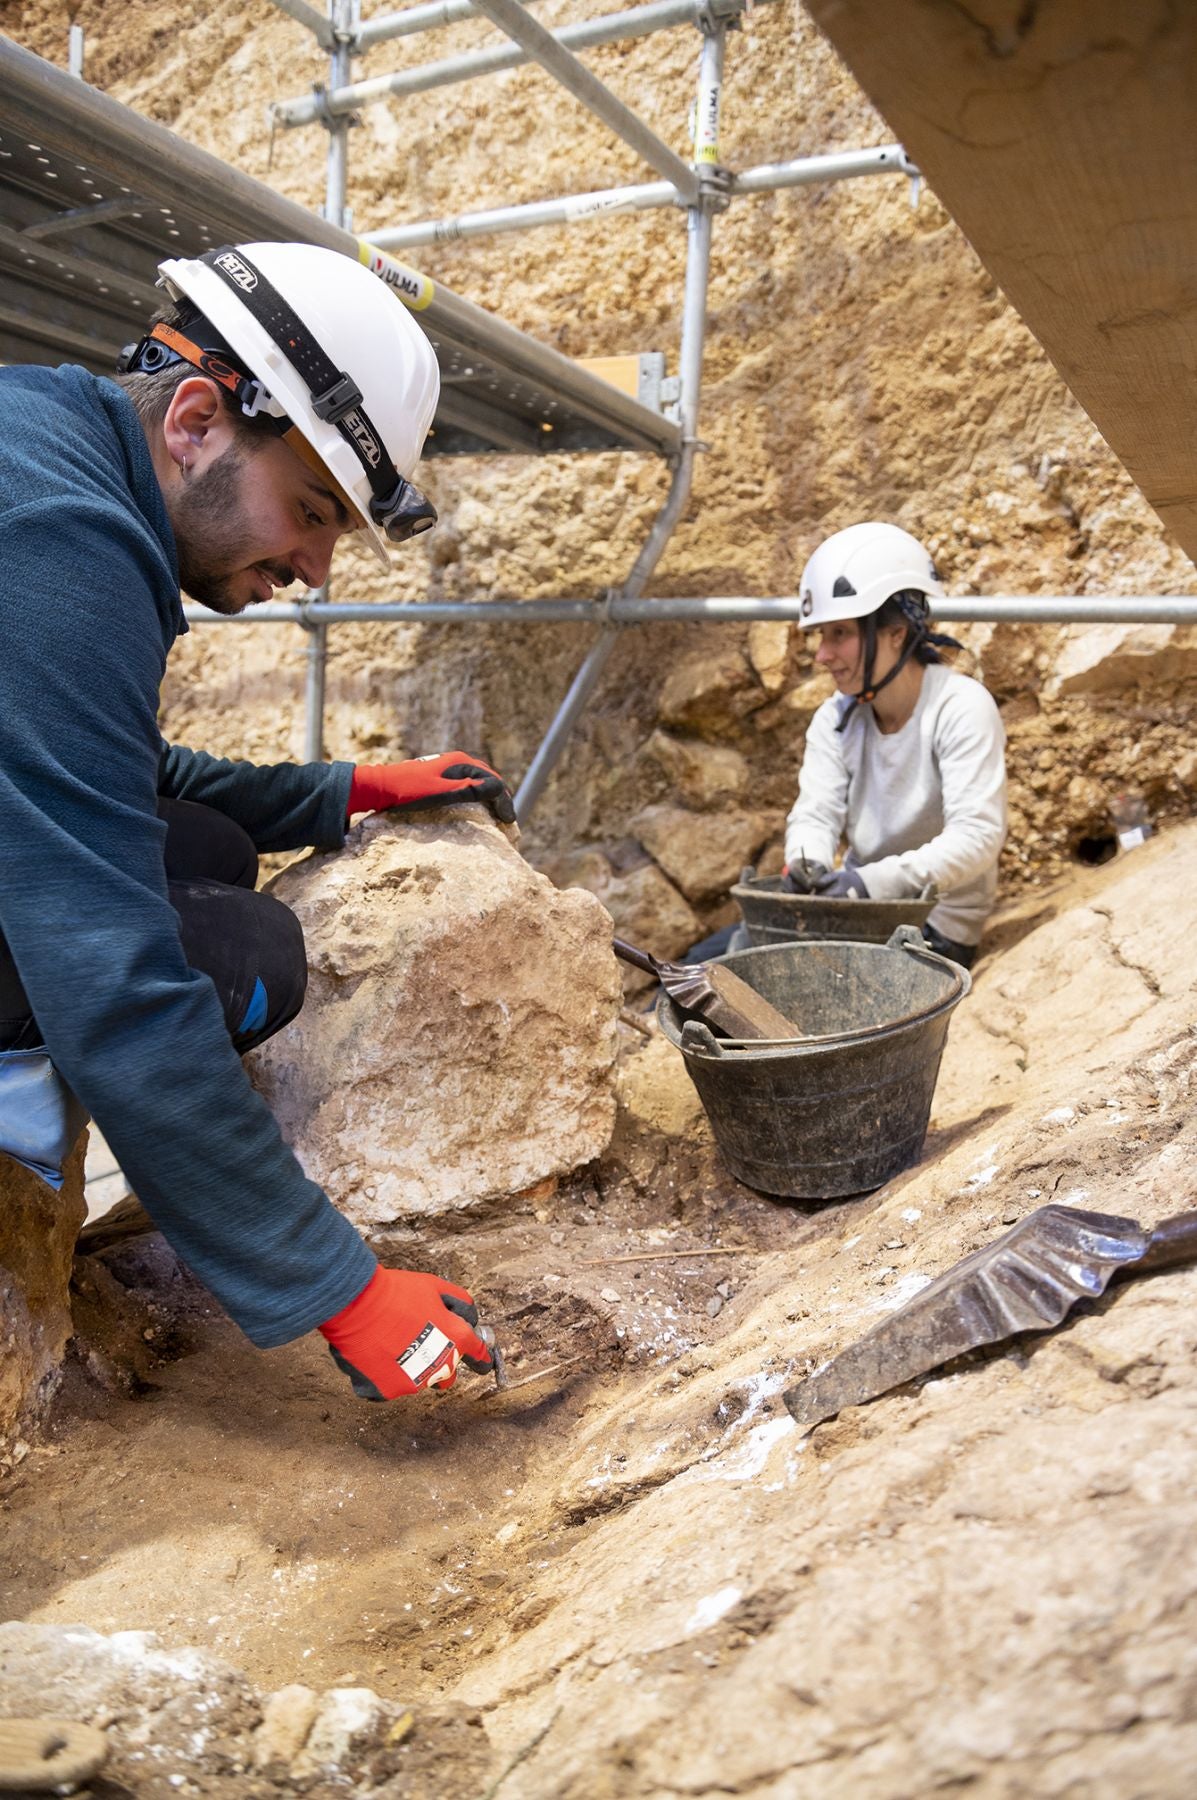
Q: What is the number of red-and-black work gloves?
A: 2